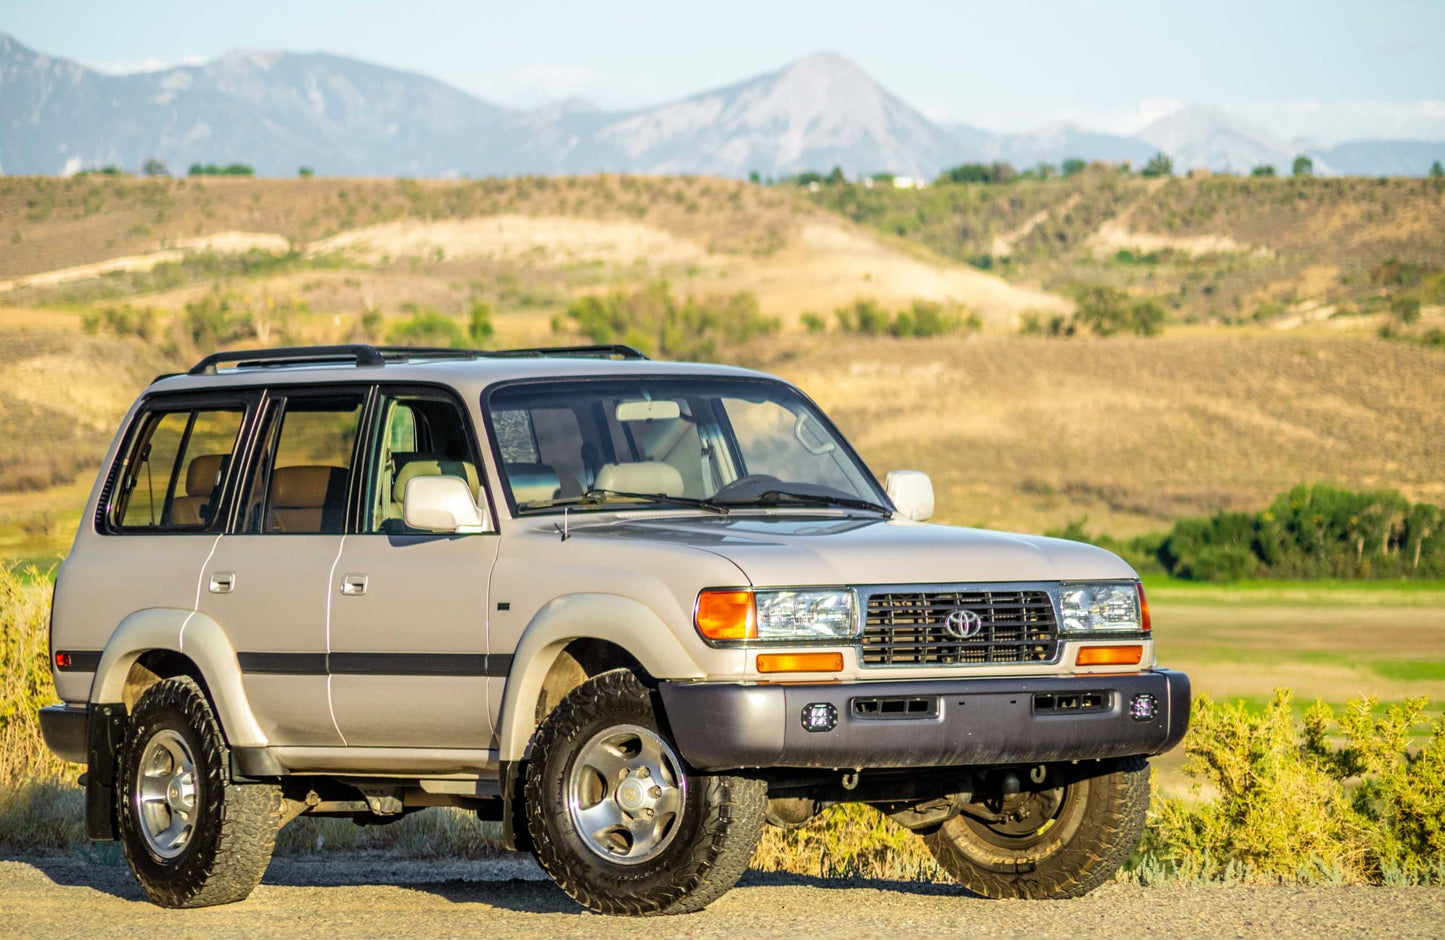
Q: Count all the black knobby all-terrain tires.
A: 3